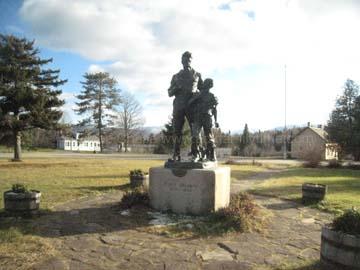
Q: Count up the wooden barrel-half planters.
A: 4